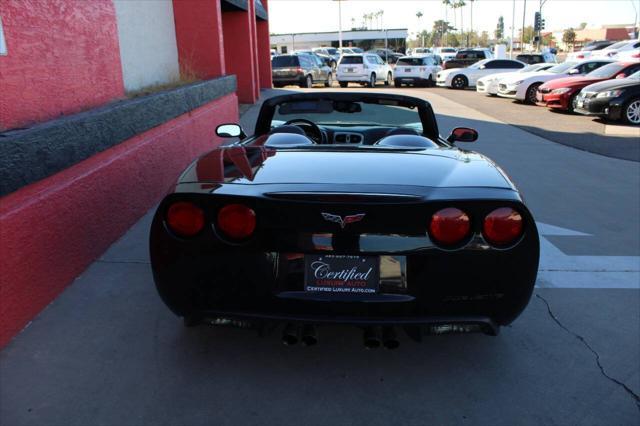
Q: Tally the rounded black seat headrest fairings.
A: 2